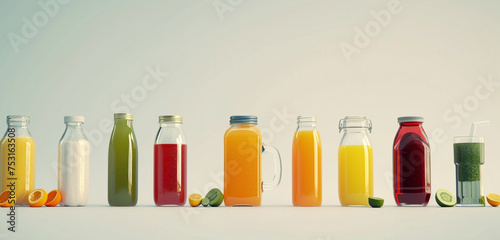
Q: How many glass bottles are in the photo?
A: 8